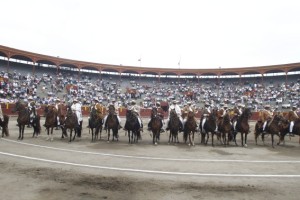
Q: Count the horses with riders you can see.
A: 15